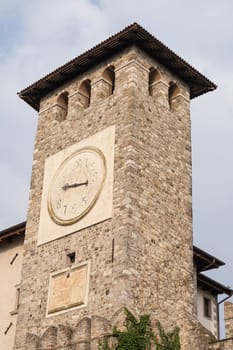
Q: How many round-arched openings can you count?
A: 5